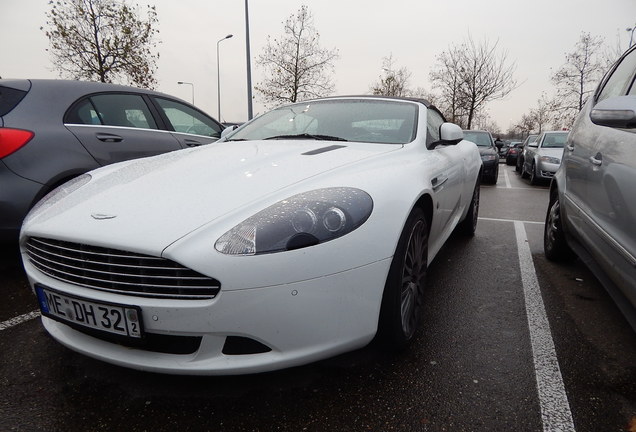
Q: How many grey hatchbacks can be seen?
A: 1